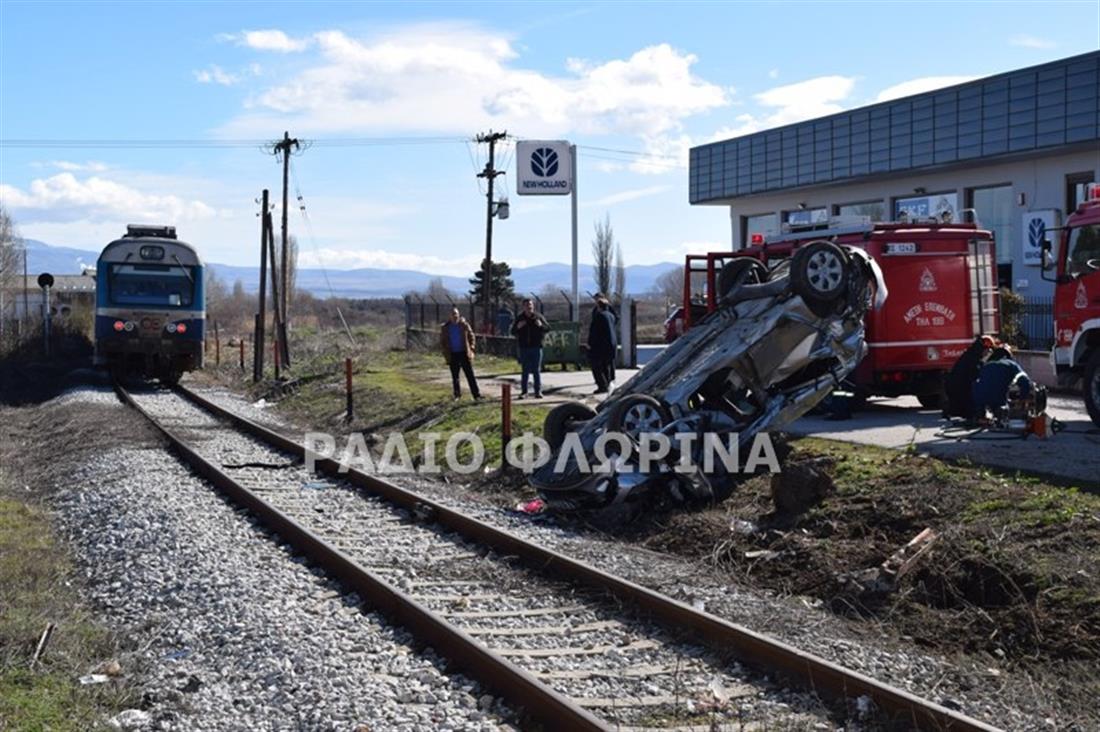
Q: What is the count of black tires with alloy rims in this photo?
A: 2